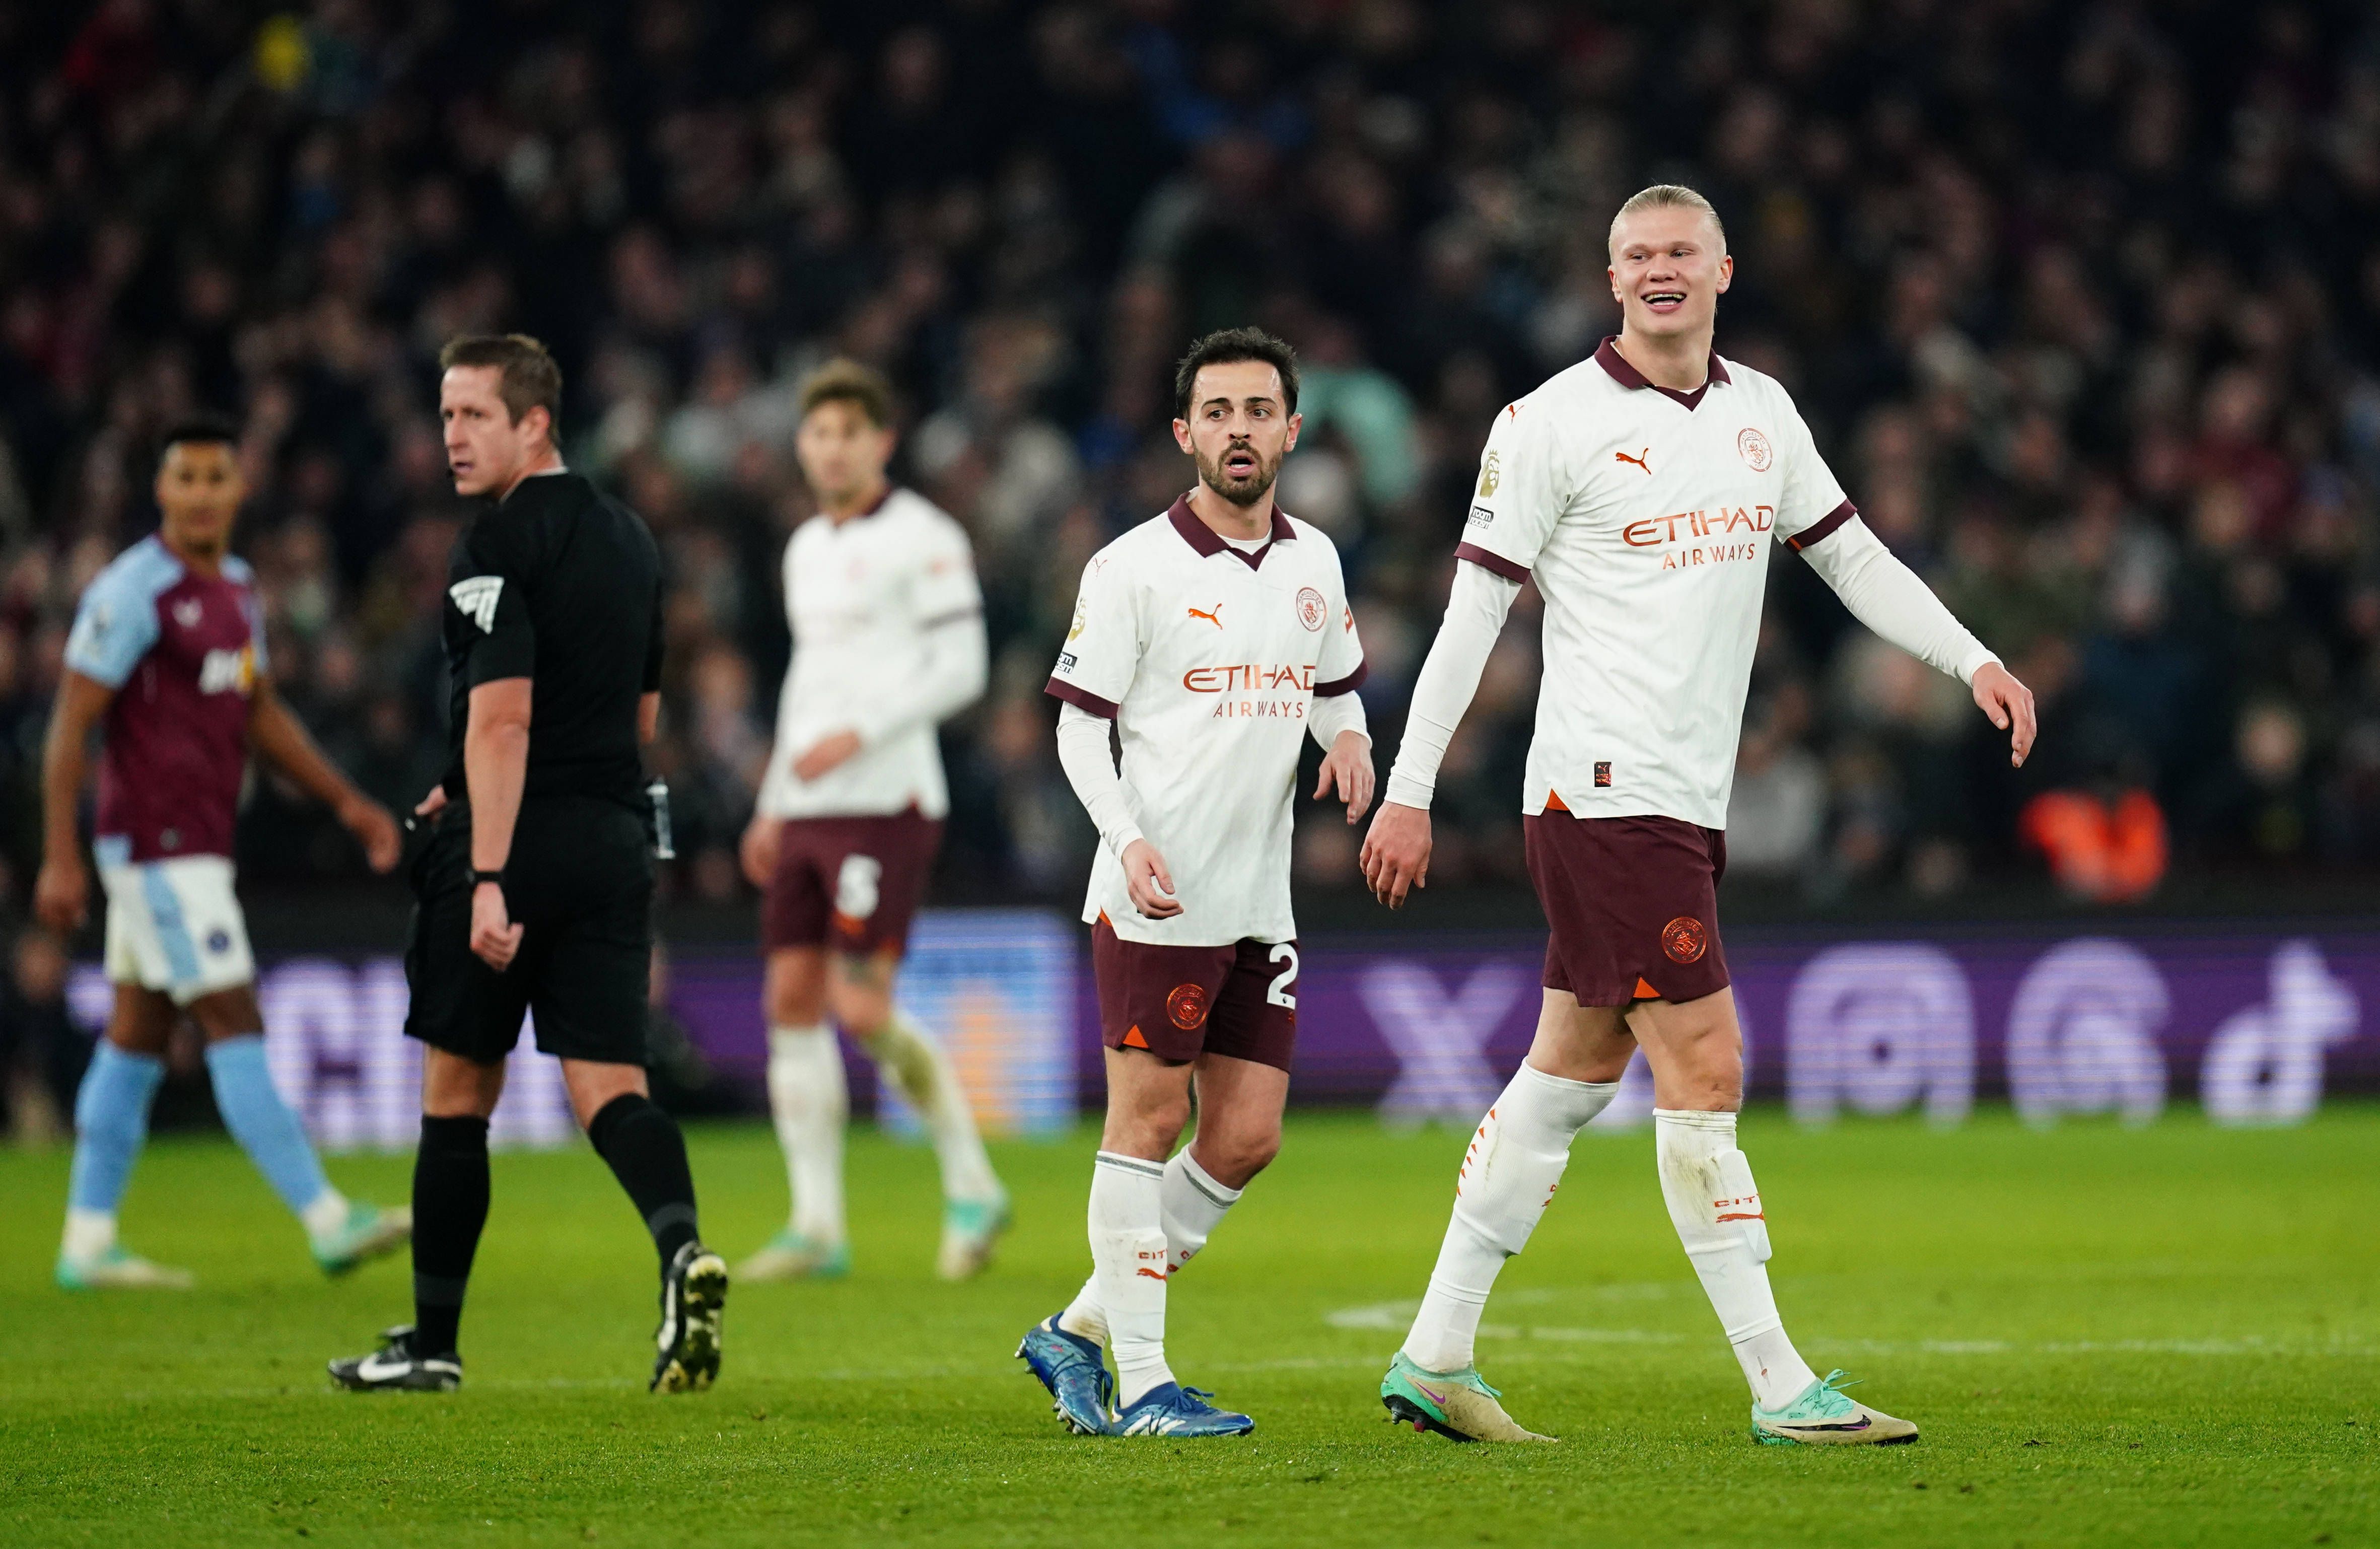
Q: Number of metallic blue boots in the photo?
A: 2